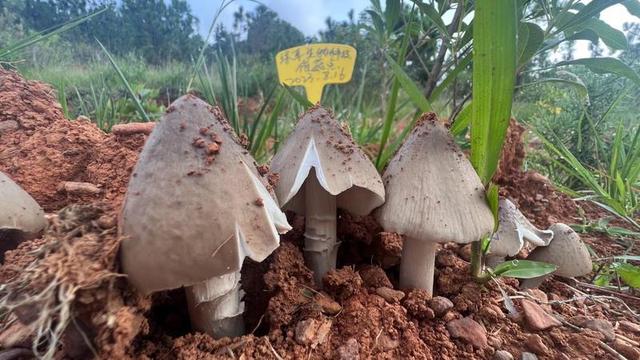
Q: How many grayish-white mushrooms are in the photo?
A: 6